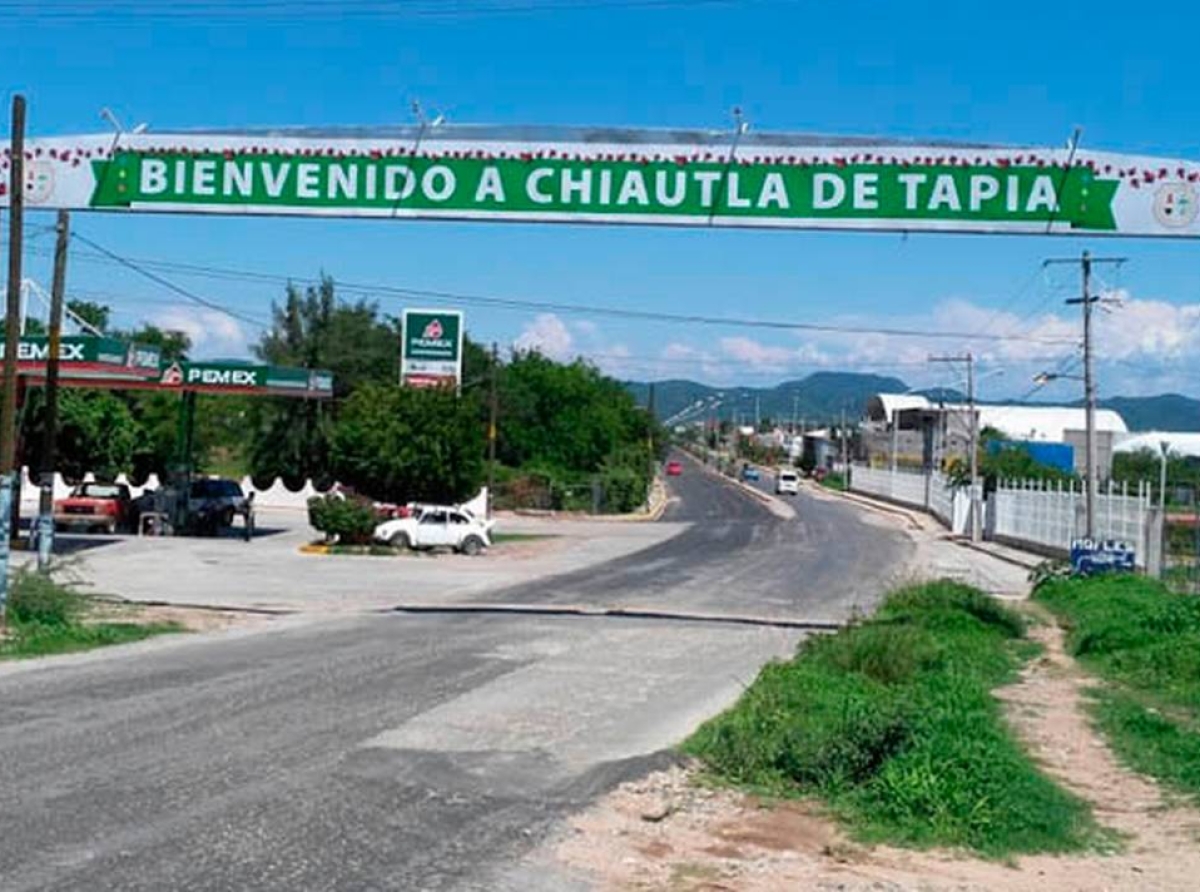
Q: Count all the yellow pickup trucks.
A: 0